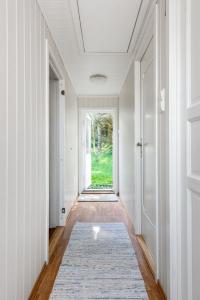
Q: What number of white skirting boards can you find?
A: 0